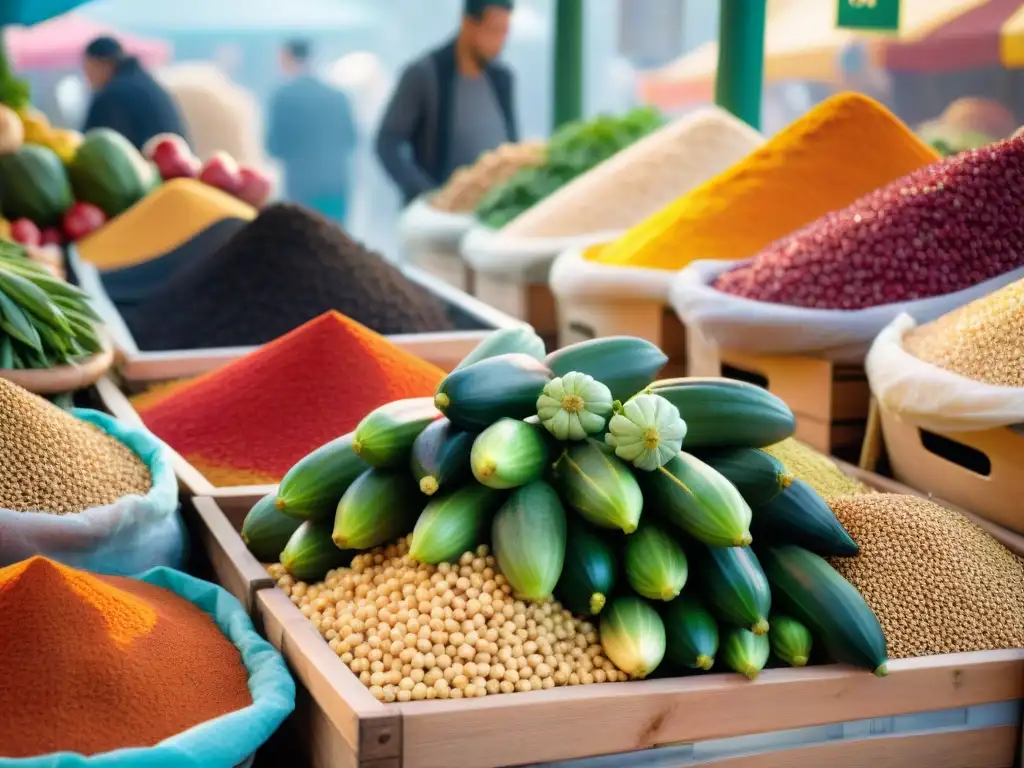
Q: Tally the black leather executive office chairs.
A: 0